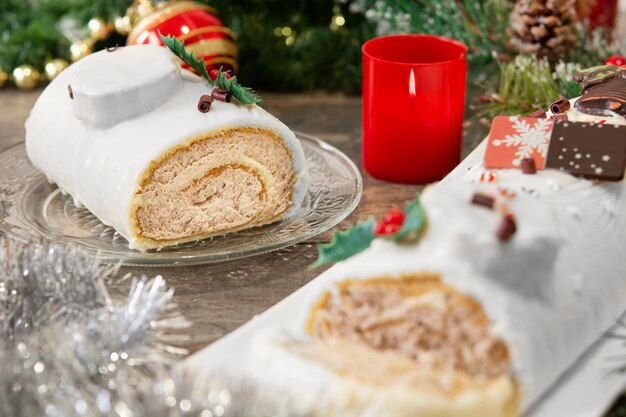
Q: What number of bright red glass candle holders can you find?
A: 1